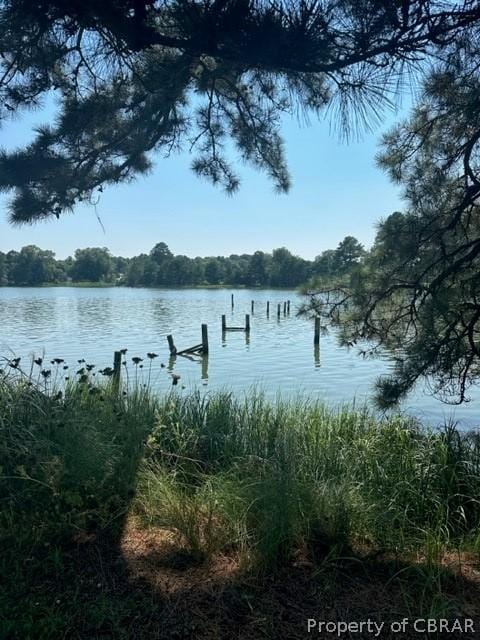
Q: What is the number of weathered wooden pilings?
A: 12